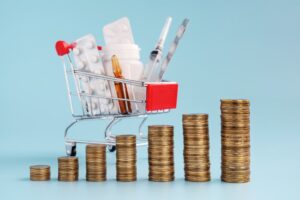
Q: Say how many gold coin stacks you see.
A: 7